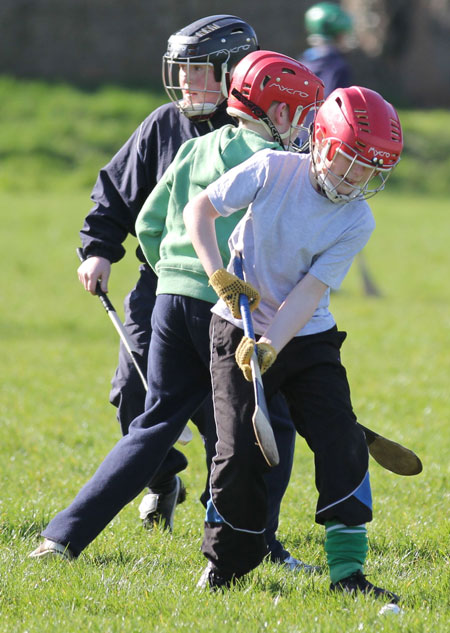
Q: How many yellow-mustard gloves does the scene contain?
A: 2